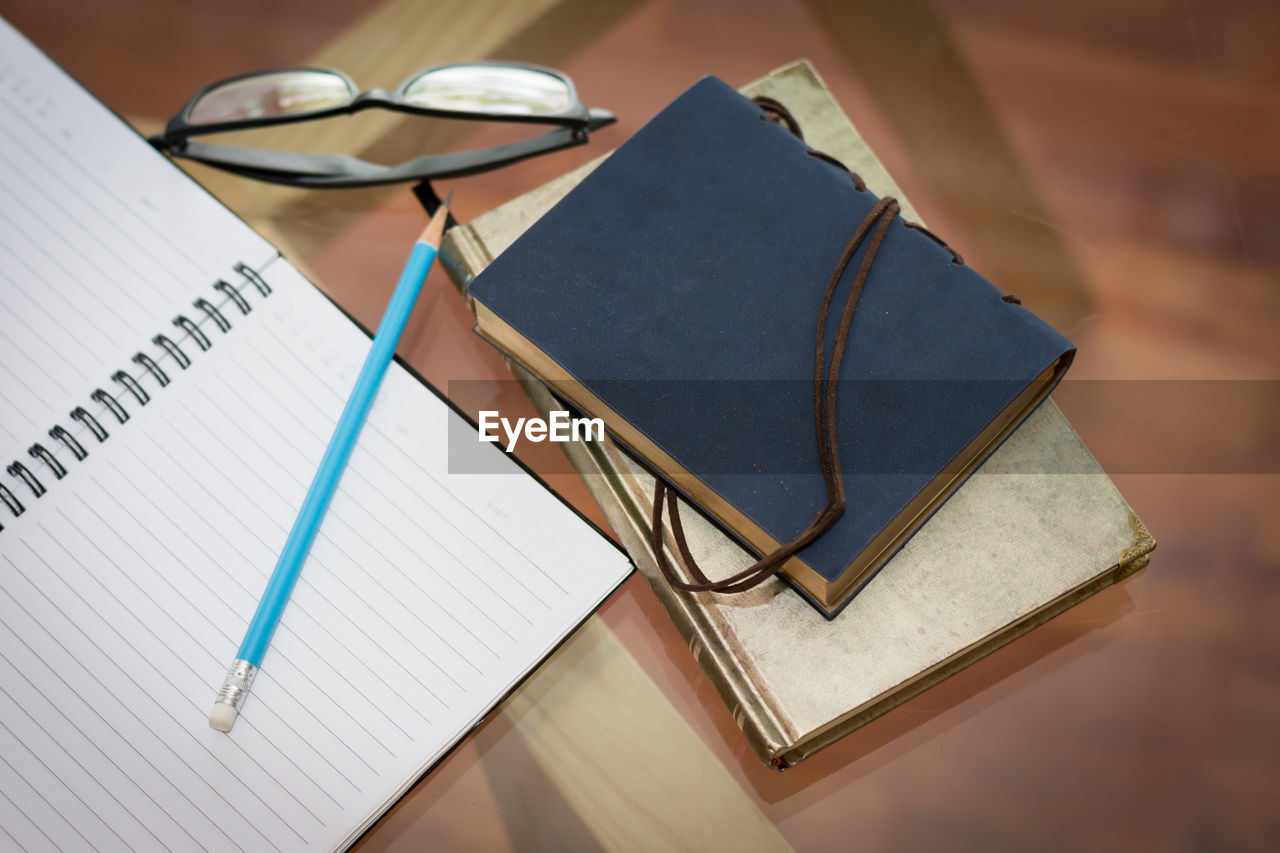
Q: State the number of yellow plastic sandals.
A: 0